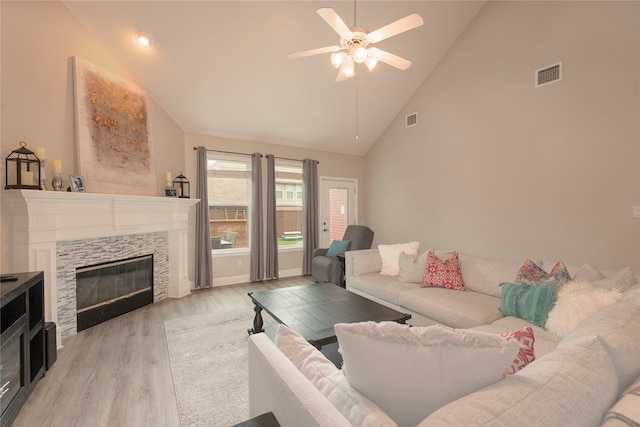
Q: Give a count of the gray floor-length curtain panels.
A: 4